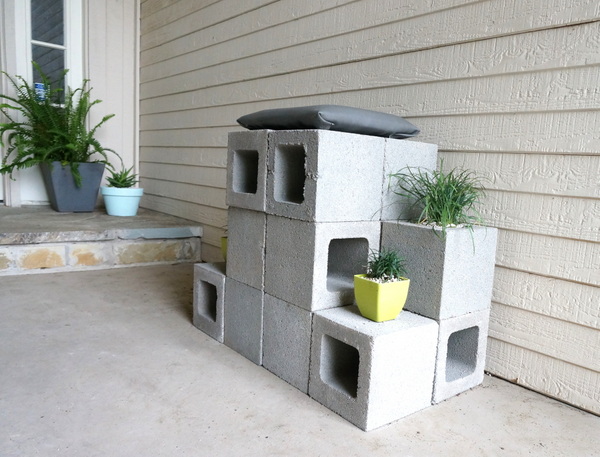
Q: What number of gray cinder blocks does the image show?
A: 11